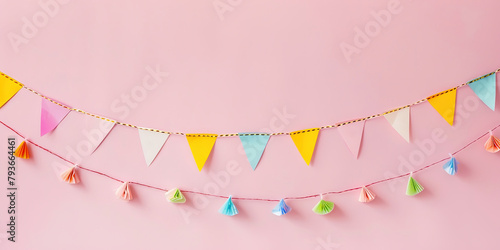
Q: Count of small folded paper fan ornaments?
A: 11